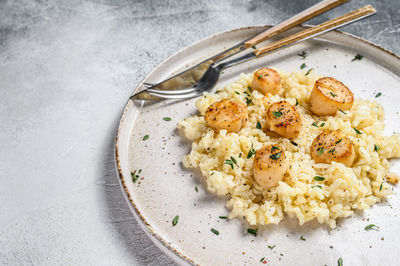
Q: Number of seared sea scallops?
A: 6